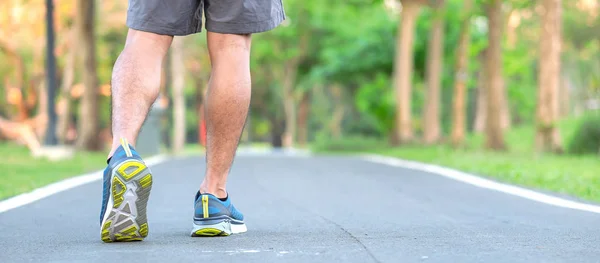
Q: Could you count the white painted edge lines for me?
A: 2